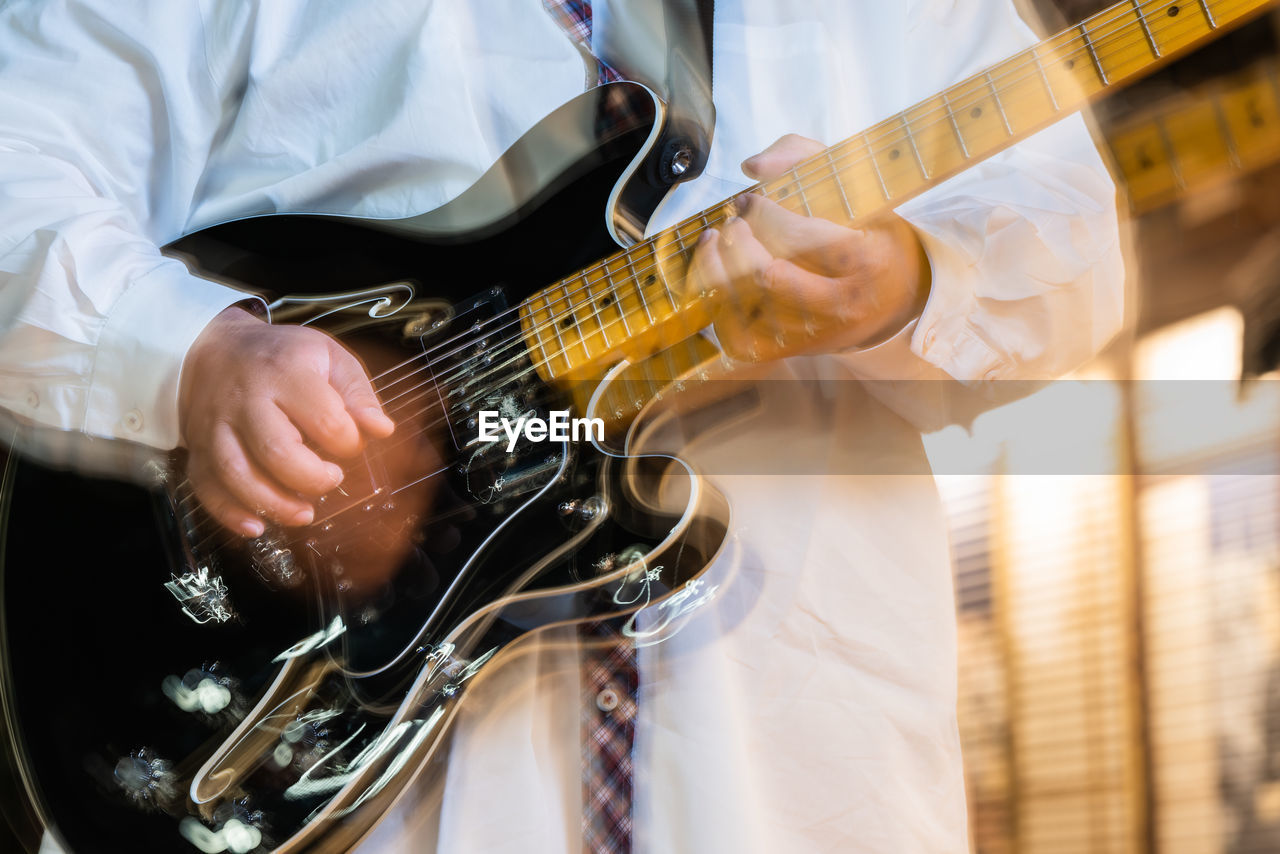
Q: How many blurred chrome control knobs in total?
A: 4